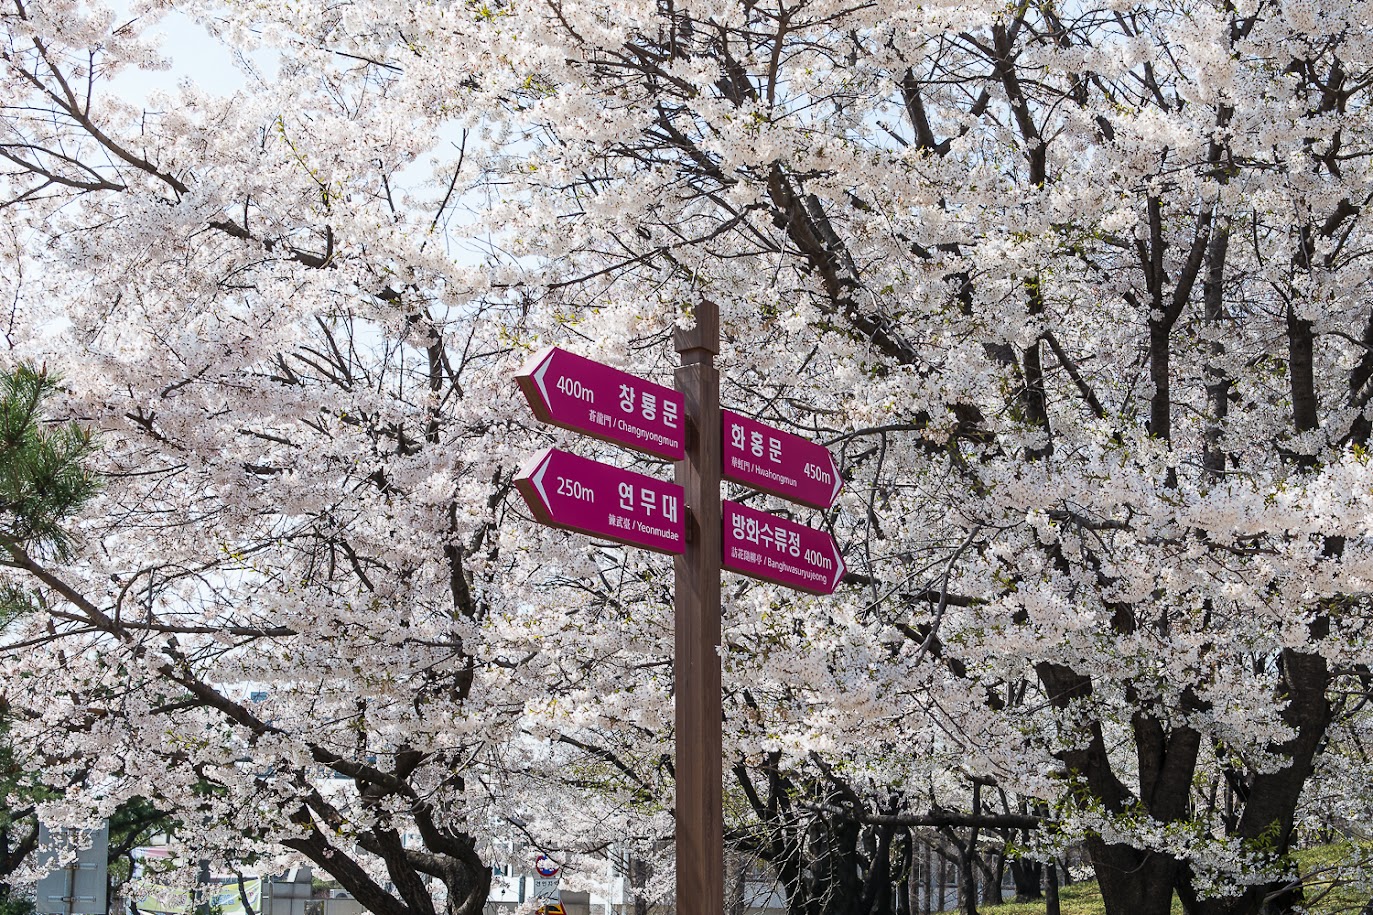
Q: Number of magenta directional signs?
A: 4